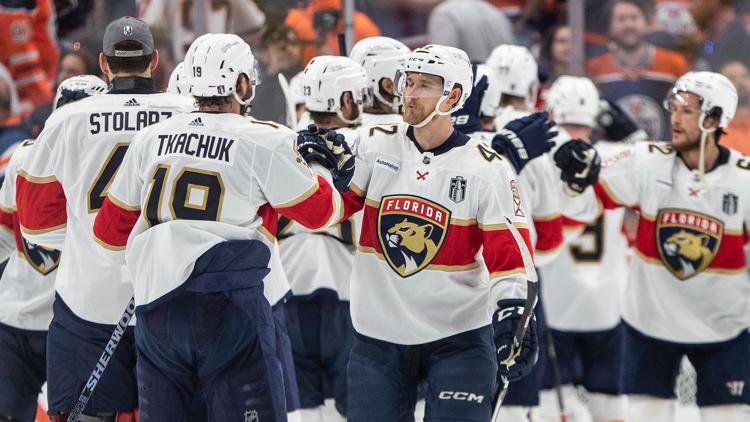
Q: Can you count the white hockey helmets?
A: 11